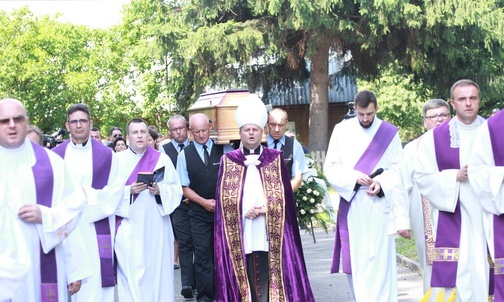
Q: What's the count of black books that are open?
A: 1